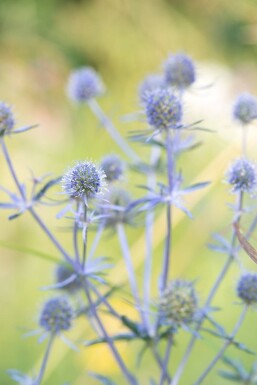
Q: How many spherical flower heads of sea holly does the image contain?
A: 14